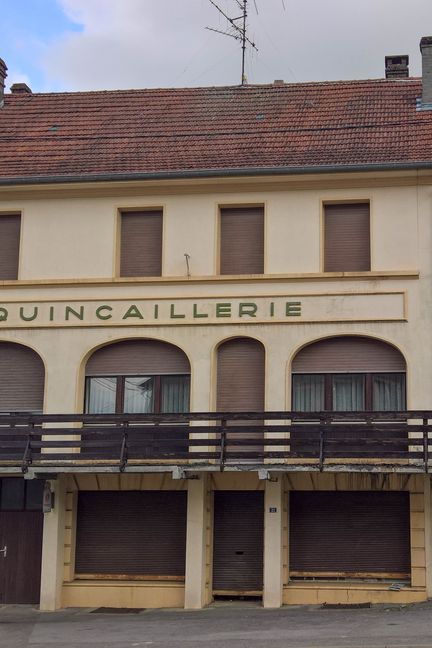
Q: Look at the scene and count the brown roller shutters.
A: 11